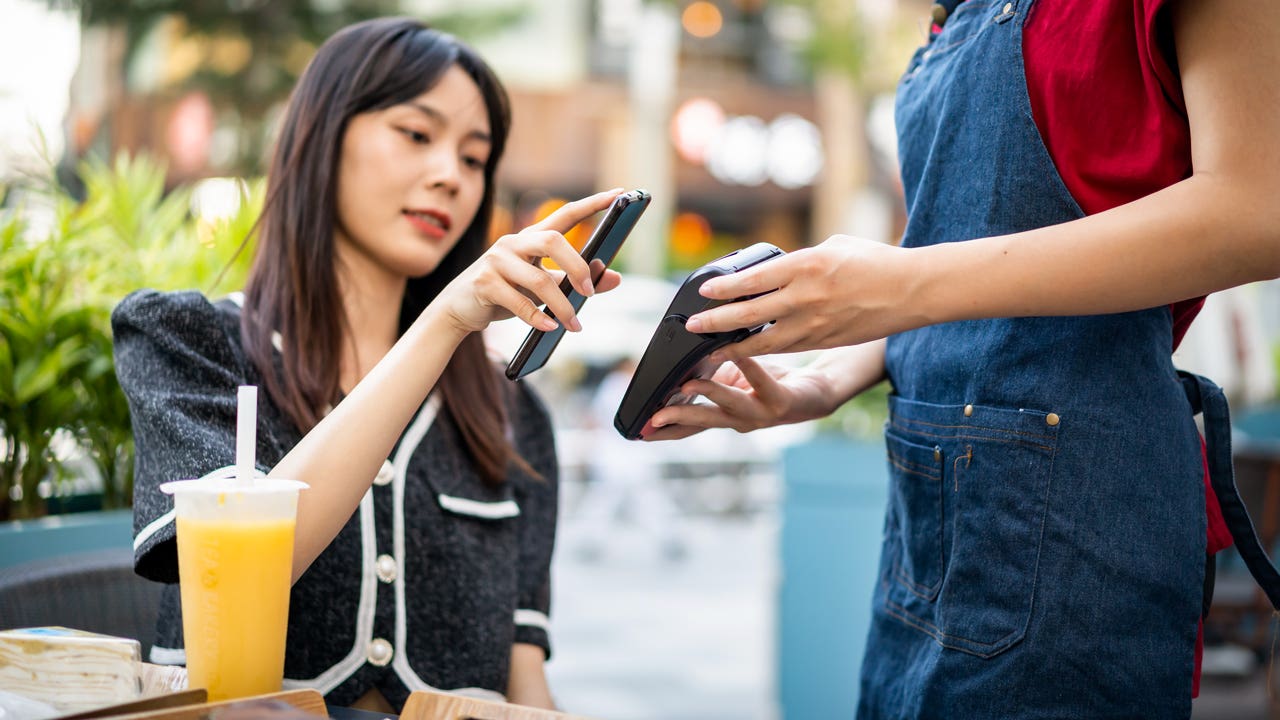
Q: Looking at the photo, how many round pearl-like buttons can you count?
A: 3